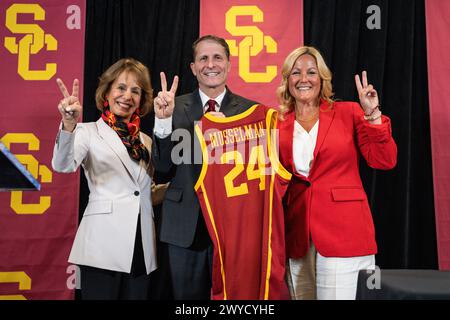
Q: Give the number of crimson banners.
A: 3